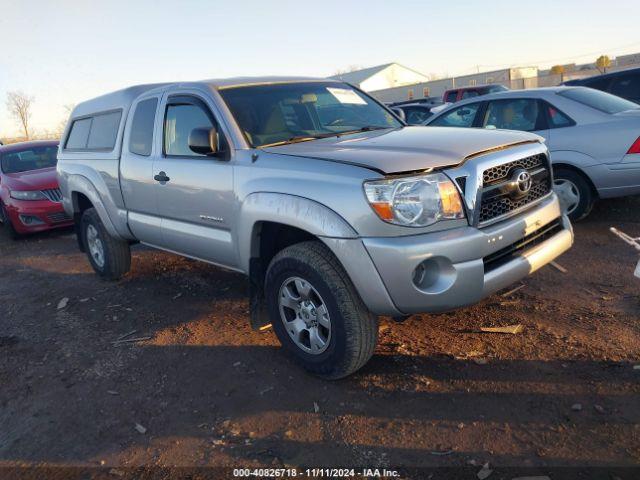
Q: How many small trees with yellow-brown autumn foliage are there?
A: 2